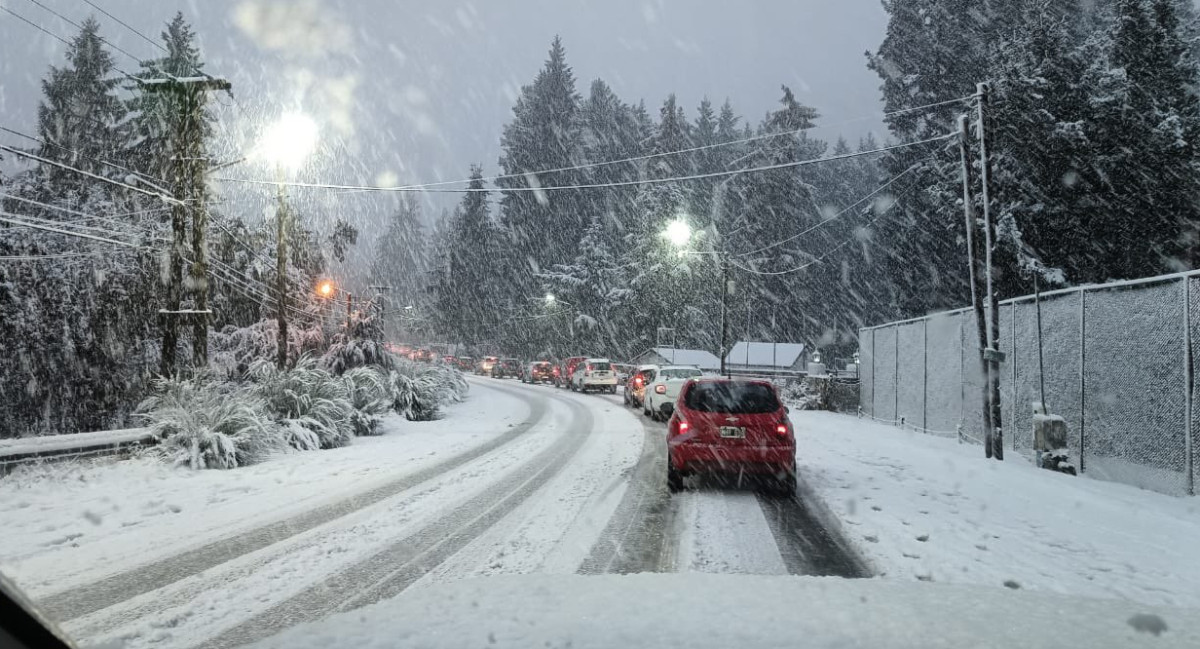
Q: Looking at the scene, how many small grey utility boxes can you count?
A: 1